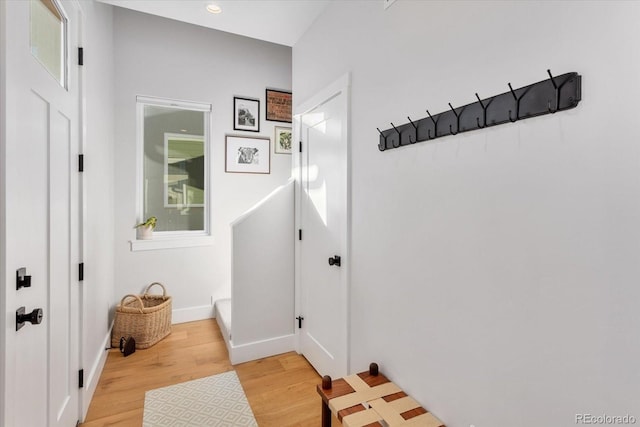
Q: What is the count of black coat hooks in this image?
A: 8